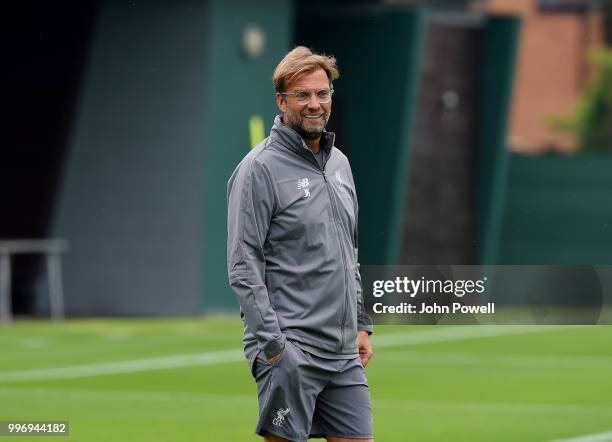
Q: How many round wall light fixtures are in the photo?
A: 1